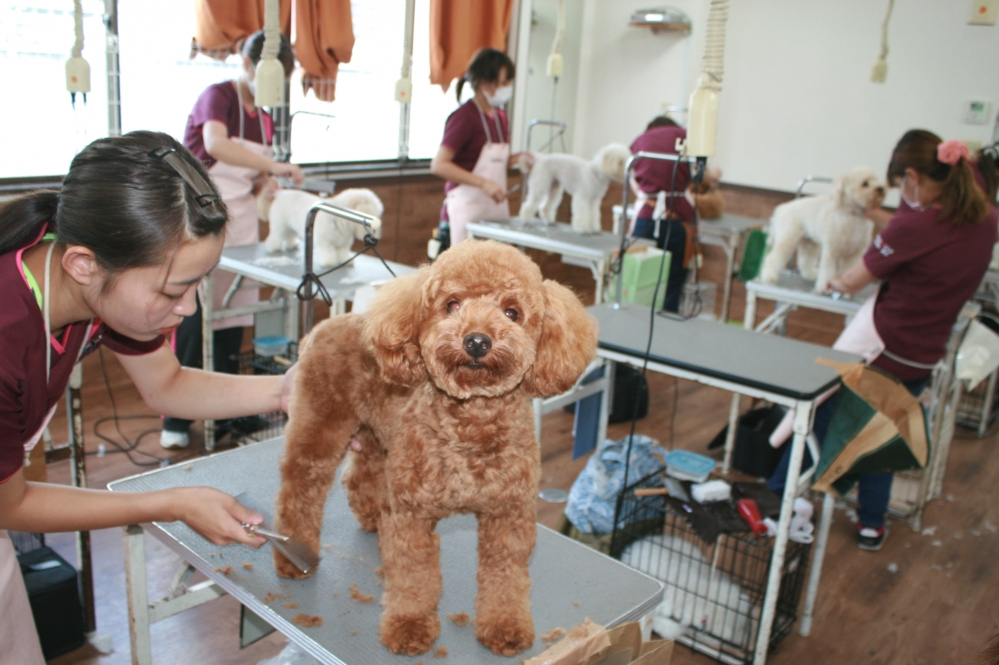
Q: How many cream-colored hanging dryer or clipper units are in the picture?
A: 6